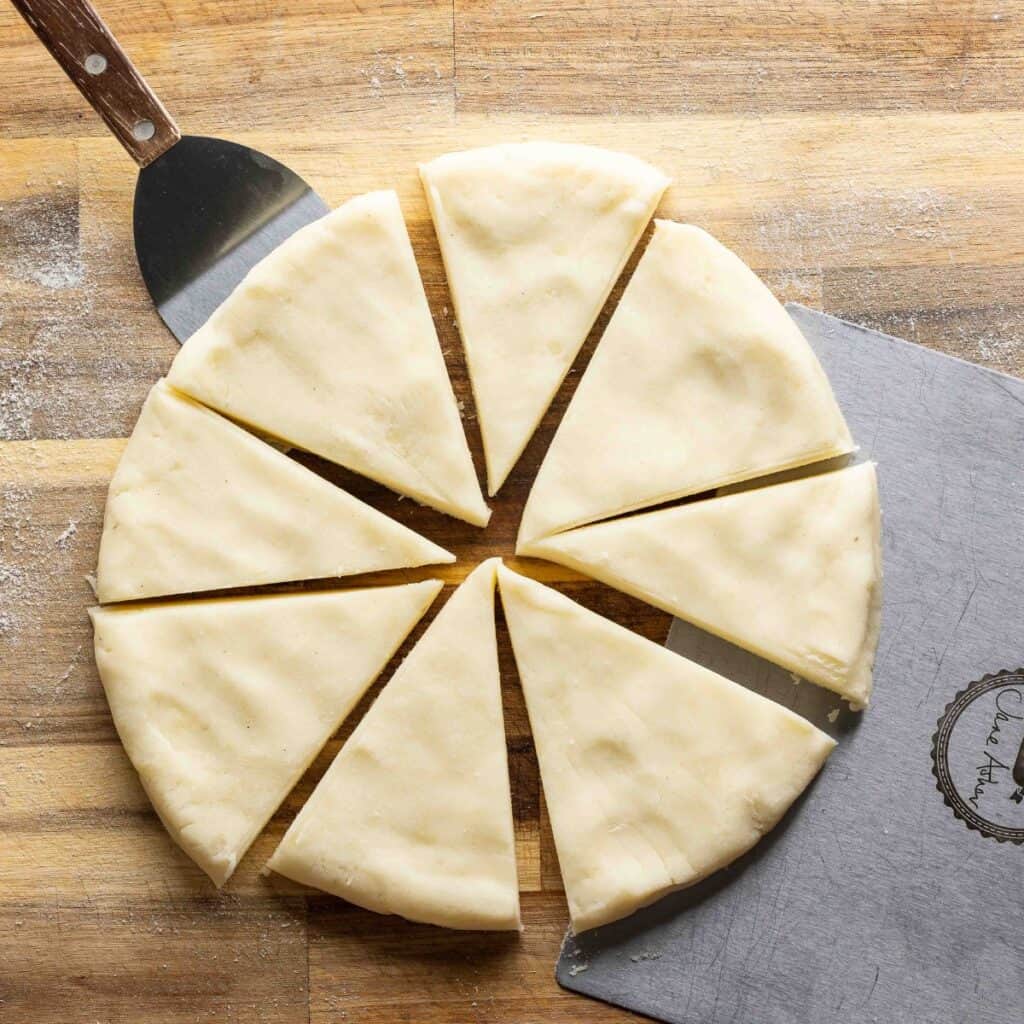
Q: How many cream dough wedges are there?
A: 8